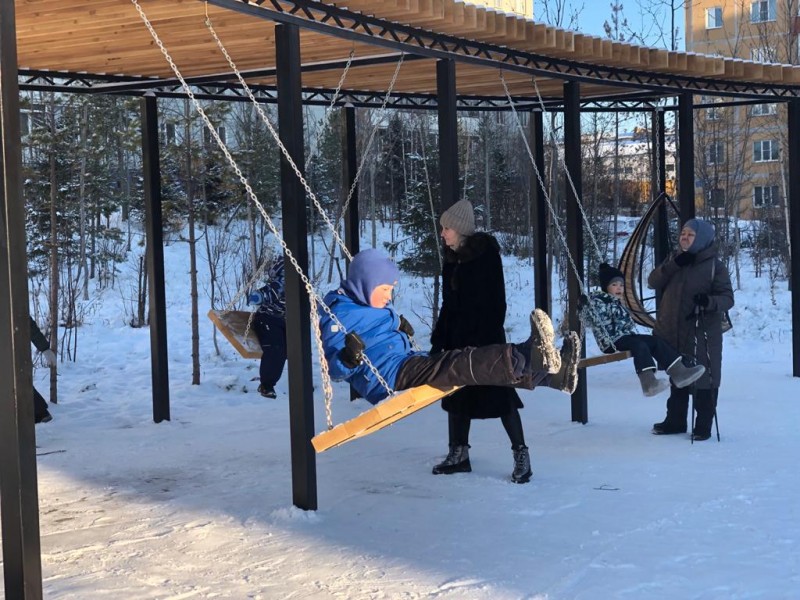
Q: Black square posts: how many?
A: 10